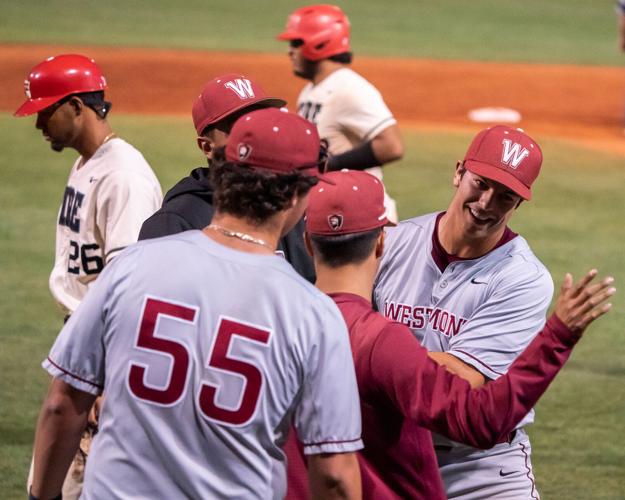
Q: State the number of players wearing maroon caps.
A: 4